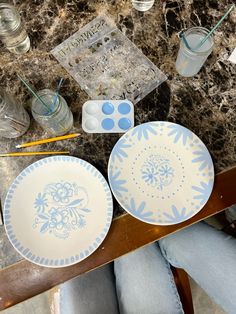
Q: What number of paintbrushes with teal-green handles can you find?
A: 2